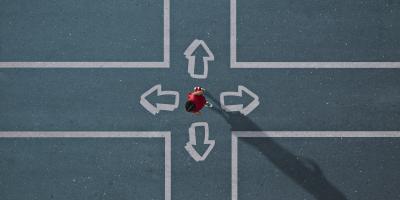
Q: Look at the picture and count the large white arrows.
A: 4